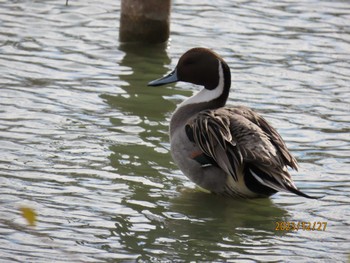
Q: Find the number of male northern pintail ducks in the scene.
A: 1